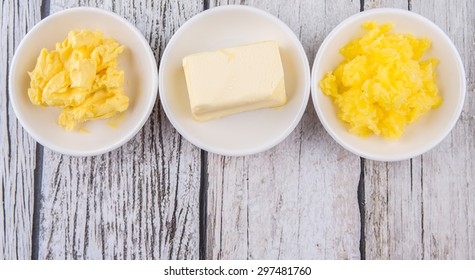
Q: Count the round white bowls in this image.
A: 3